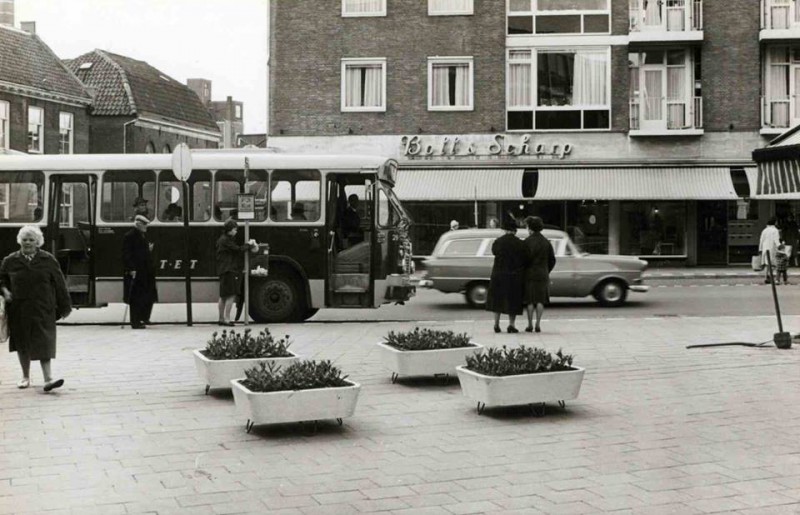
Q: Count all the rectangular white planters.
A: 4